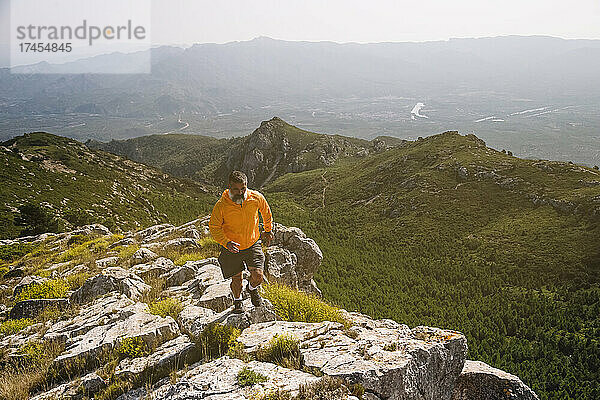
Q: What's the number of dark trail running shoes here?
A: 2